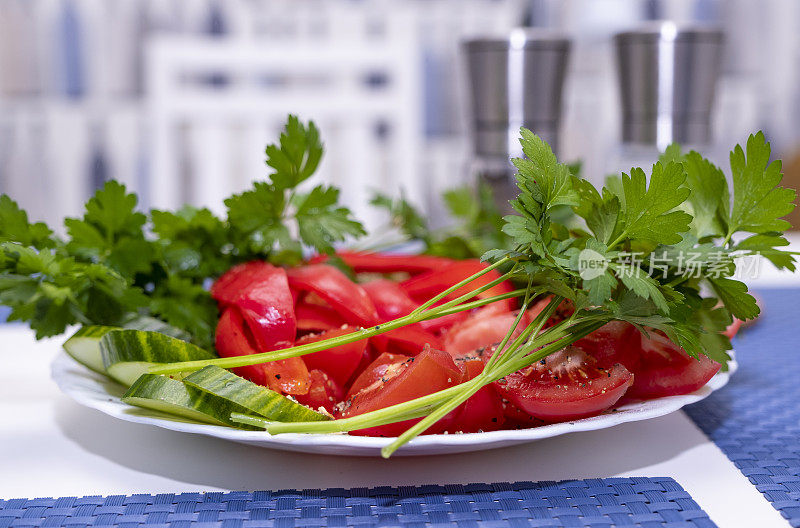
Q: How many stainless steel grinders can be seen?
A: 2